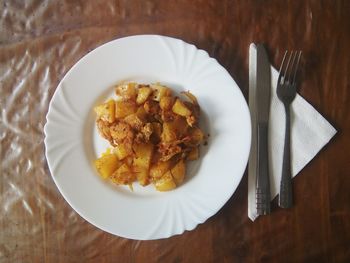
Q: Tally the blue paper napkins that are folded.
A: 0